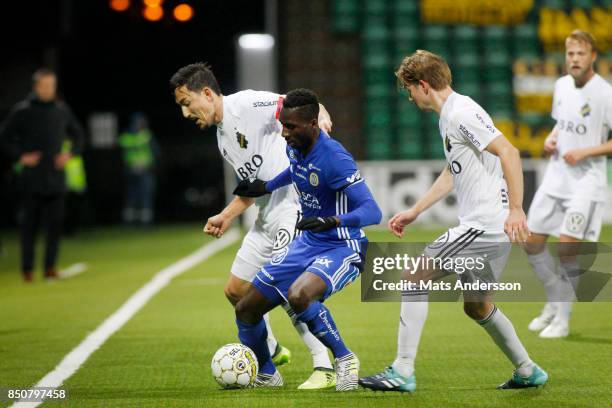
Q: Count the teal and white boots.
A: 2